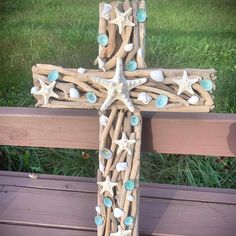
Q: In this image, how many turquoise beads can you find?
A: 13